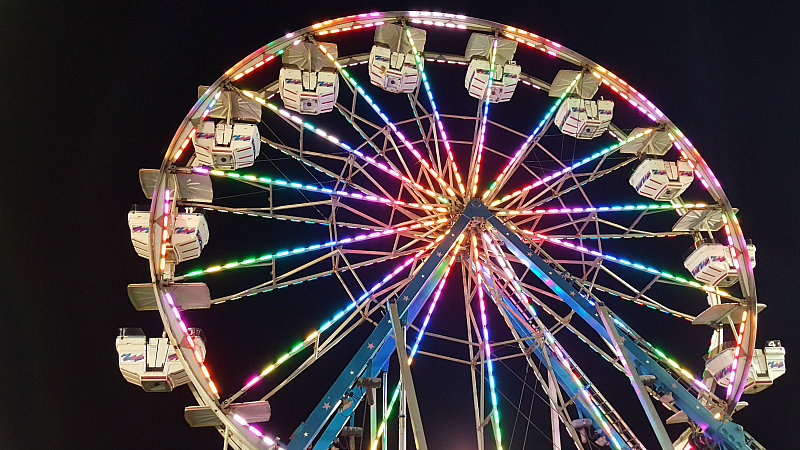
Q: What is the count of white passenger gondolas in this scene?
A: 10